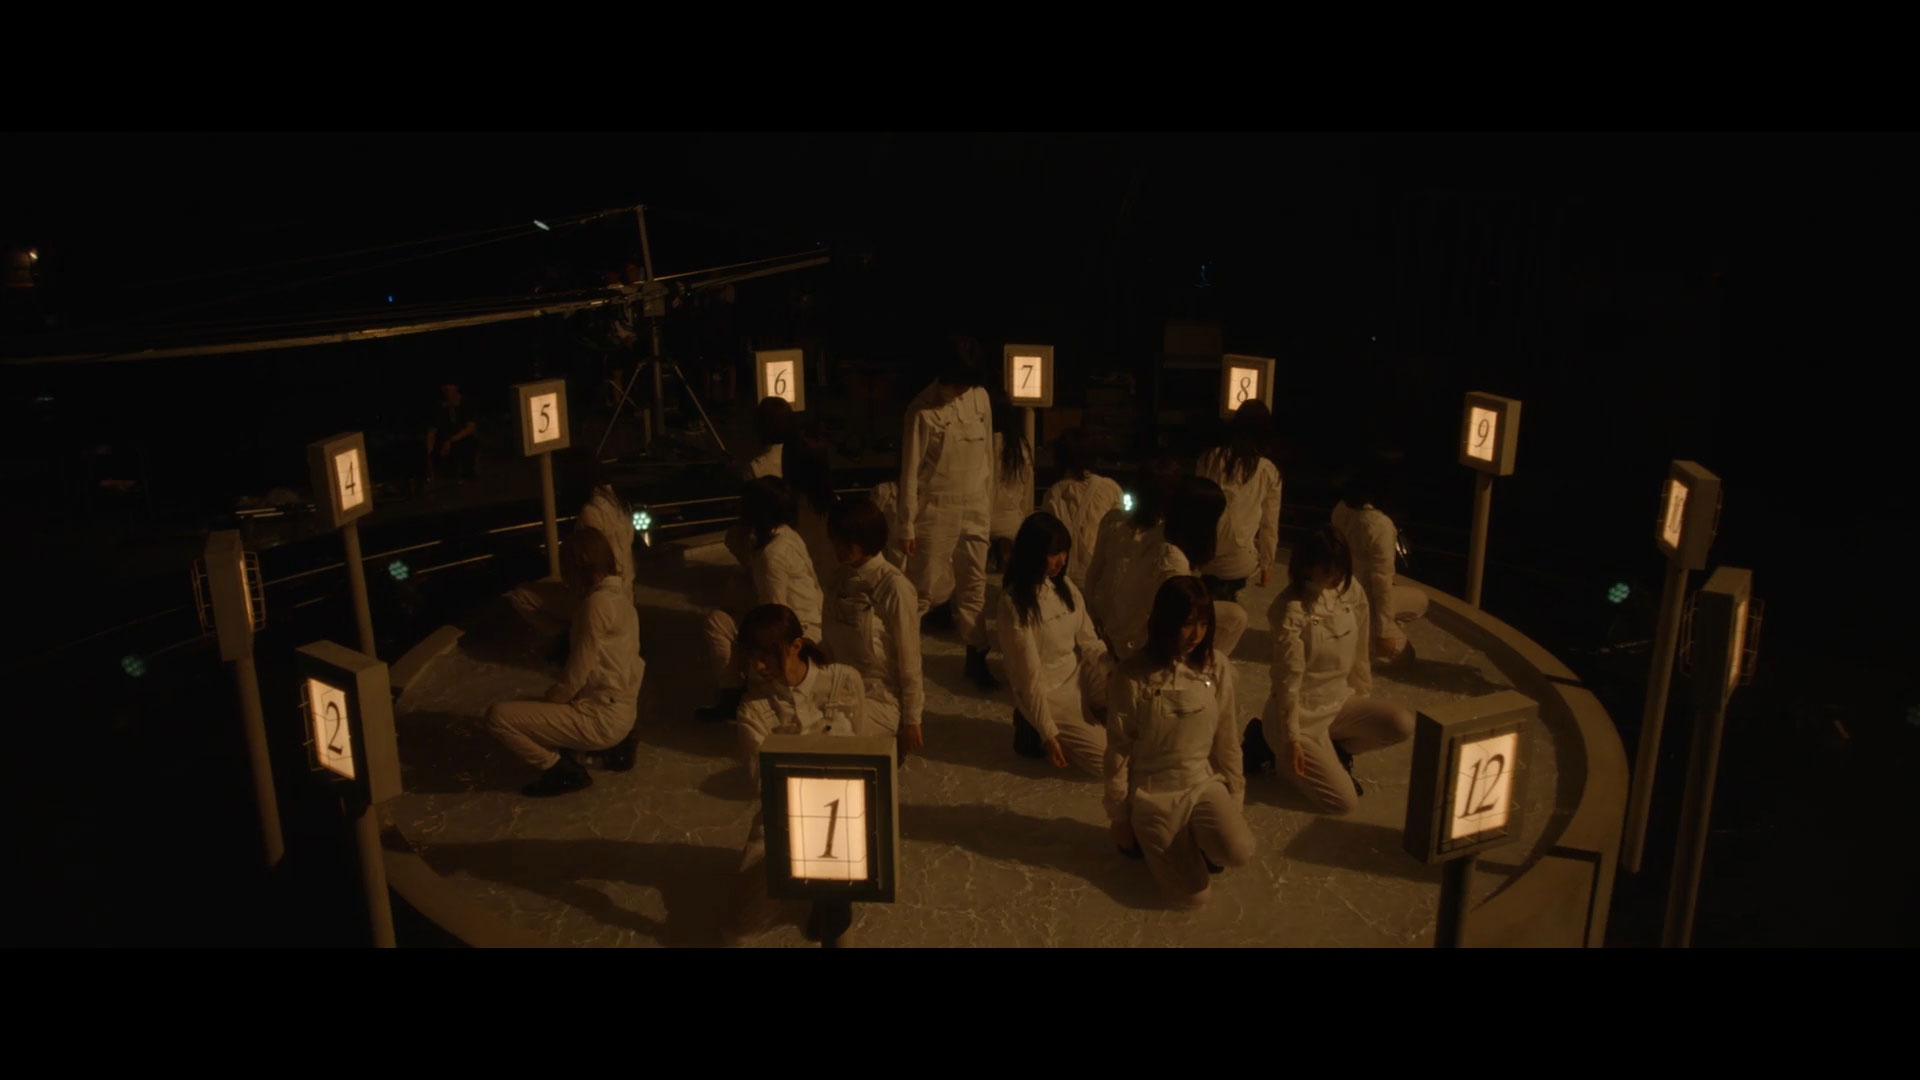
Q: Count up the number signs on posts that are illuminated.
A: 12